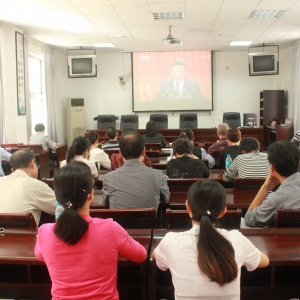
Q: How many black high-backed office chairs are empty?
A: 5